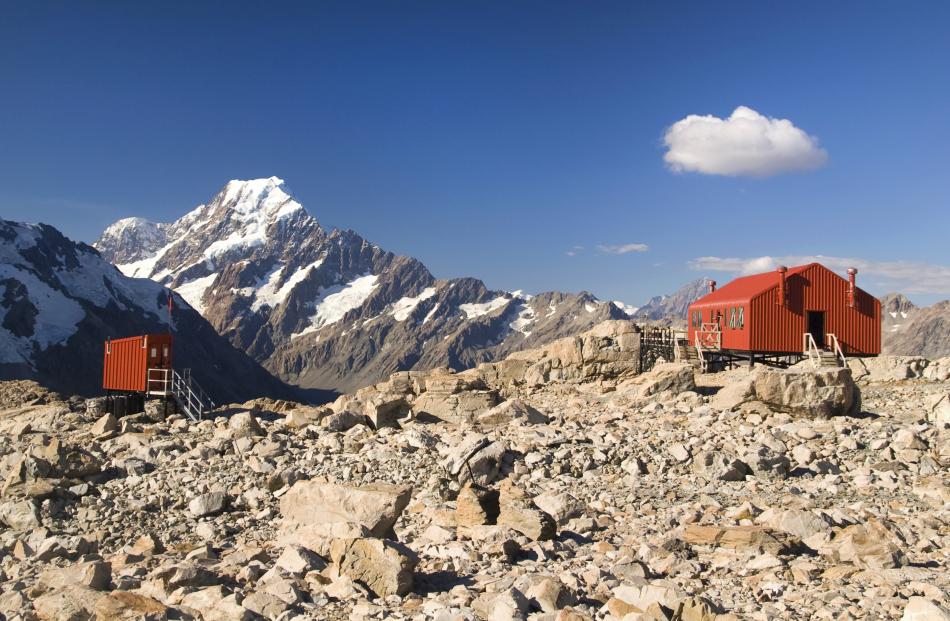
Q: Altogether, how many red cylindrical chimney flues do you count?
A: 3